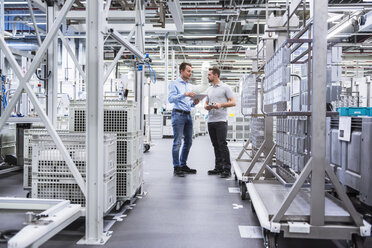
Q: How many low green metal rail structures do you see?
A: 0